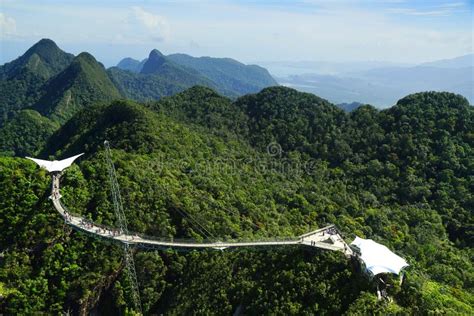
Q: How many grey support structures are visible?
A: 1